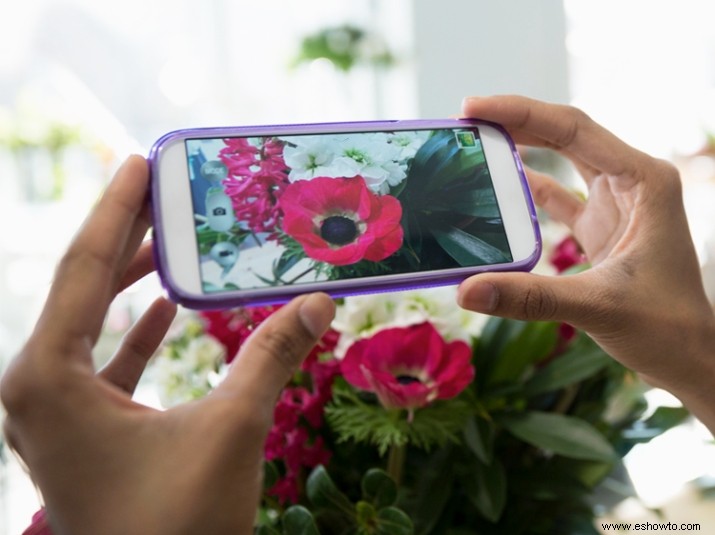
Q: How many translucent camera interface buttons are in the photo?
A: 3